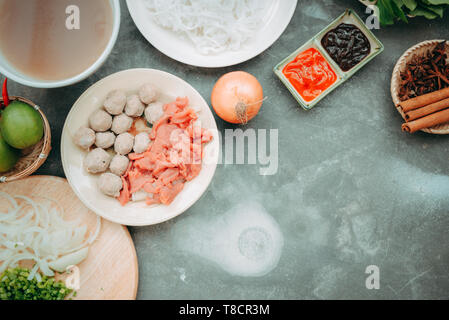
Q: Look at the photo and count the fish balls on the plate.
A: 13